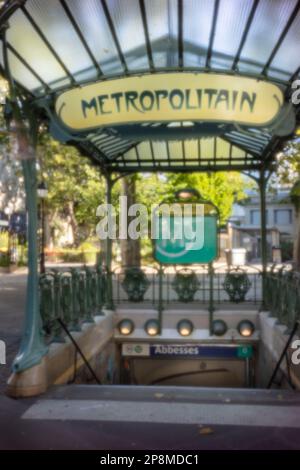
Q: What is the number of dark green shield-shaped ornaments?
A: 3